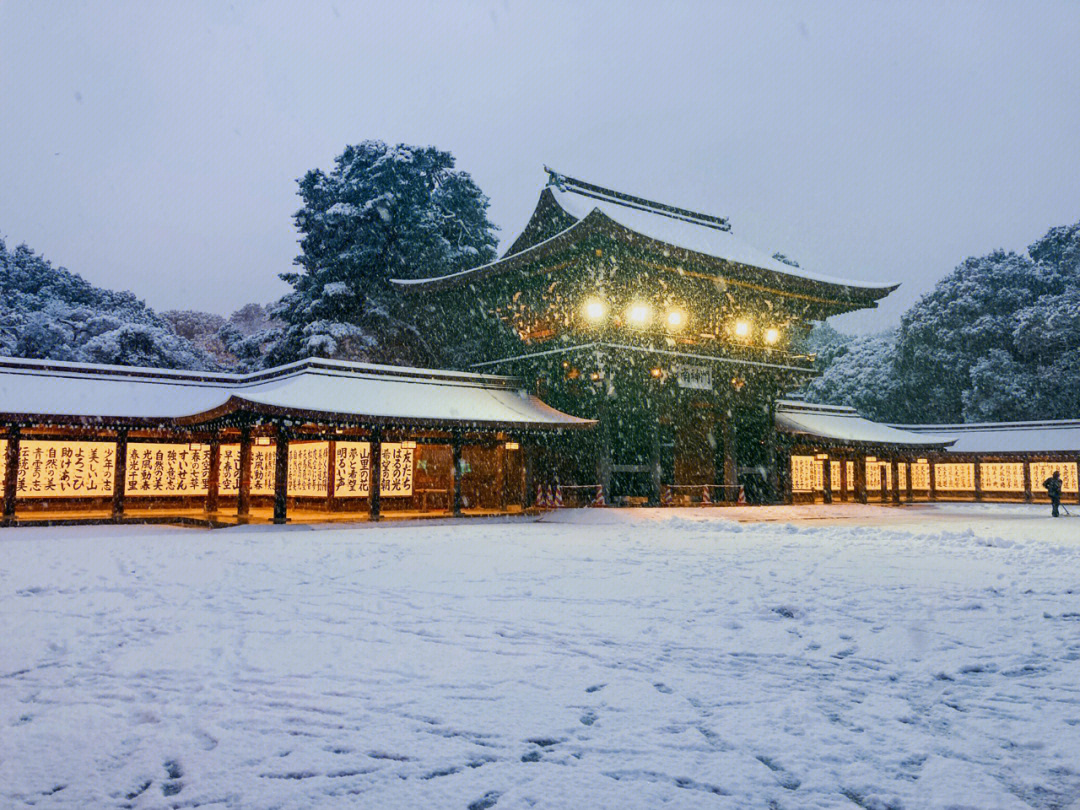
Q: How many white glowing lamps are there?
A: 5